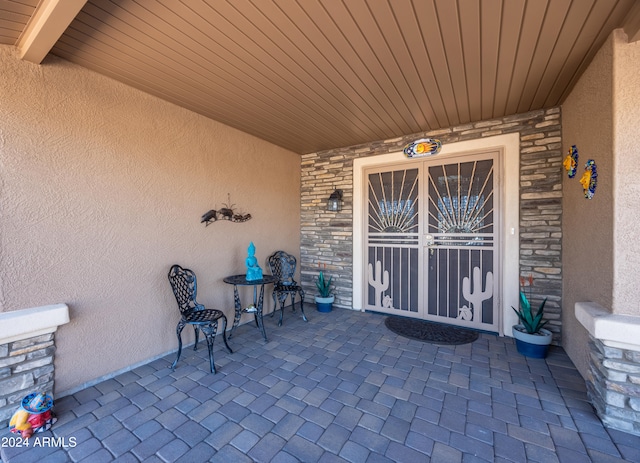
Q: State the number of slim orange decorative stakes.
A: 4